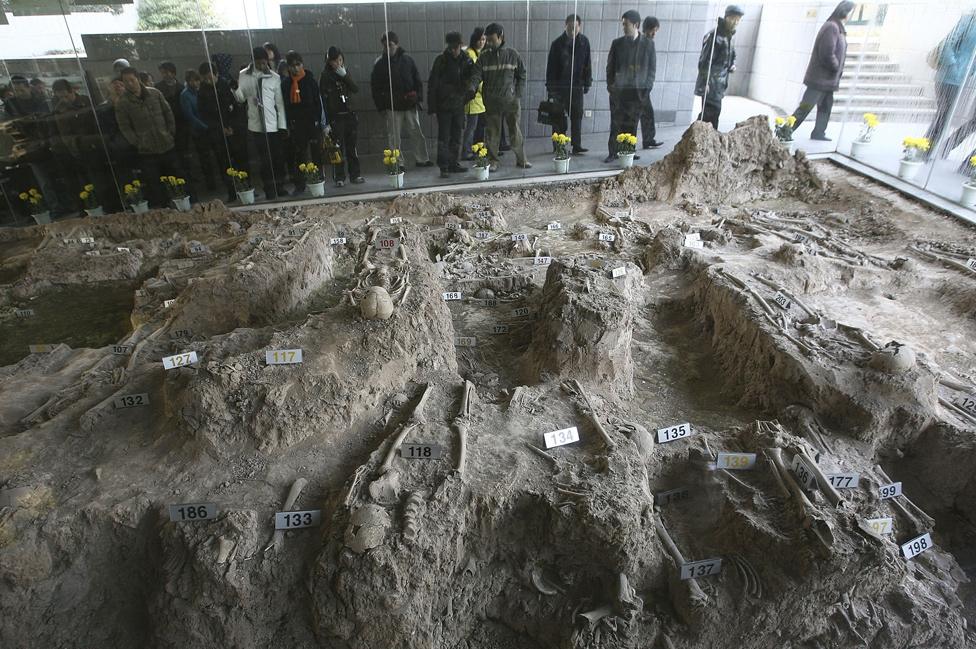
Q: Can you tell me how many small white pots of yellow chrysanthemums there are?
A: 14